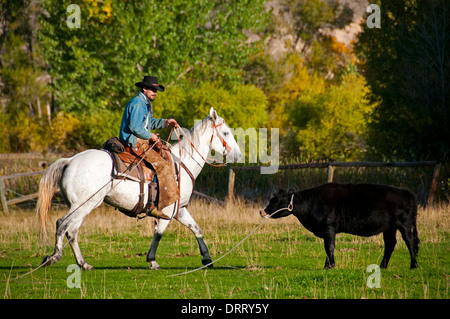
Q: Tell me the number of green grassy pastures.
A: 1